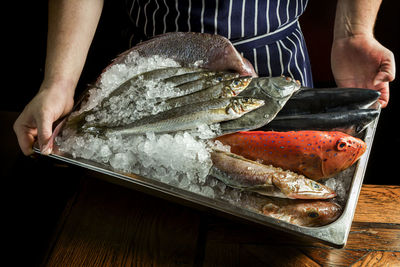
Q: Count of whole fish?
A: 12